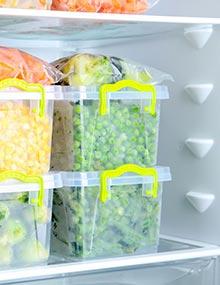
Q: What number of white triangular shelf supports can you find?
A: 4